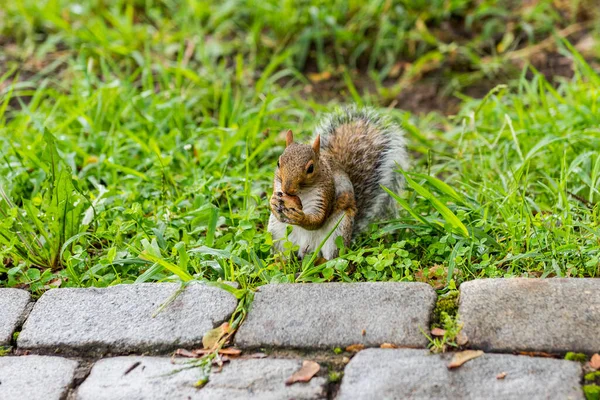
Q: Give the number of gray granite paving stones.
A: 7